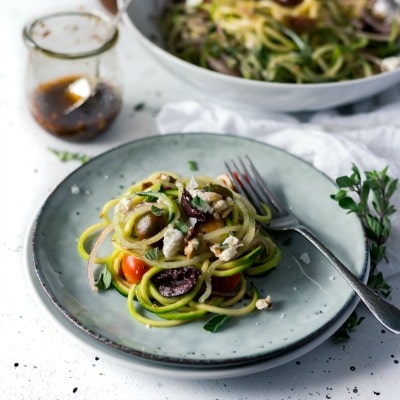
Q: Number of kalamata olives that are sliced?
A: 2